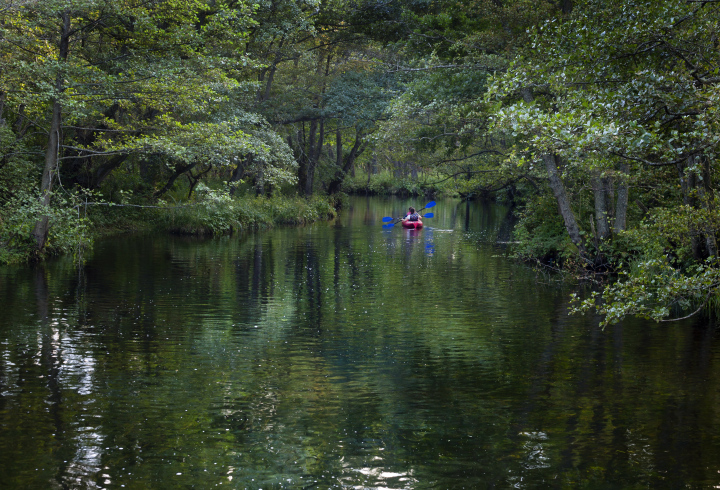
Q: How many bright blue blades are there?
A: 4